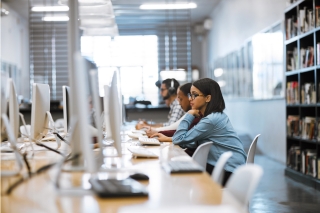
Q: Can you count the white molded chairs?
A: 4